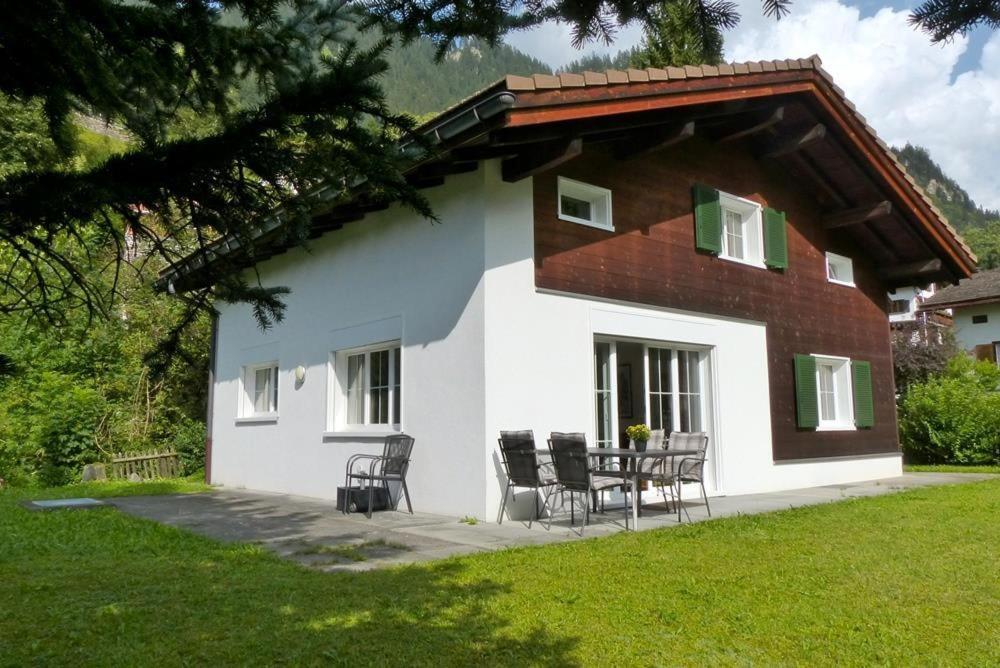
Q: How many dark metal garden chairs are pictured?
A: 5